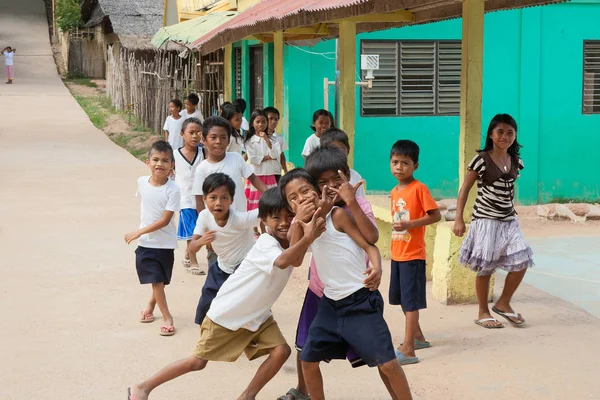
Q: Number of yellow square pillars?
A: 4